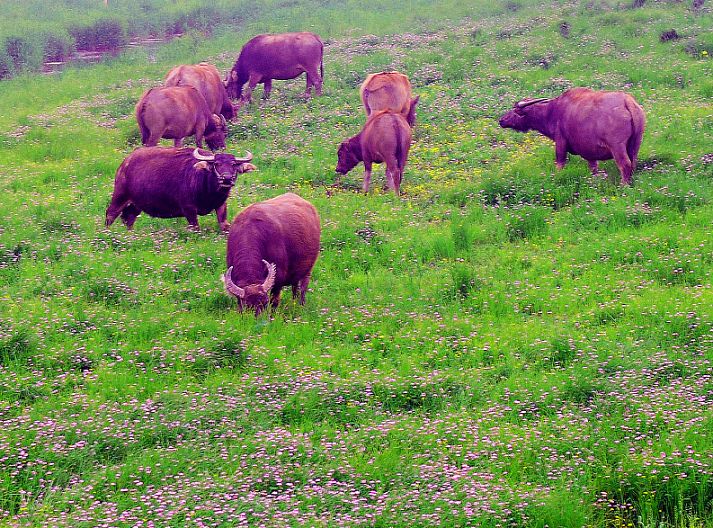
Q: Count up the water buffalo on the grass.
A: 8